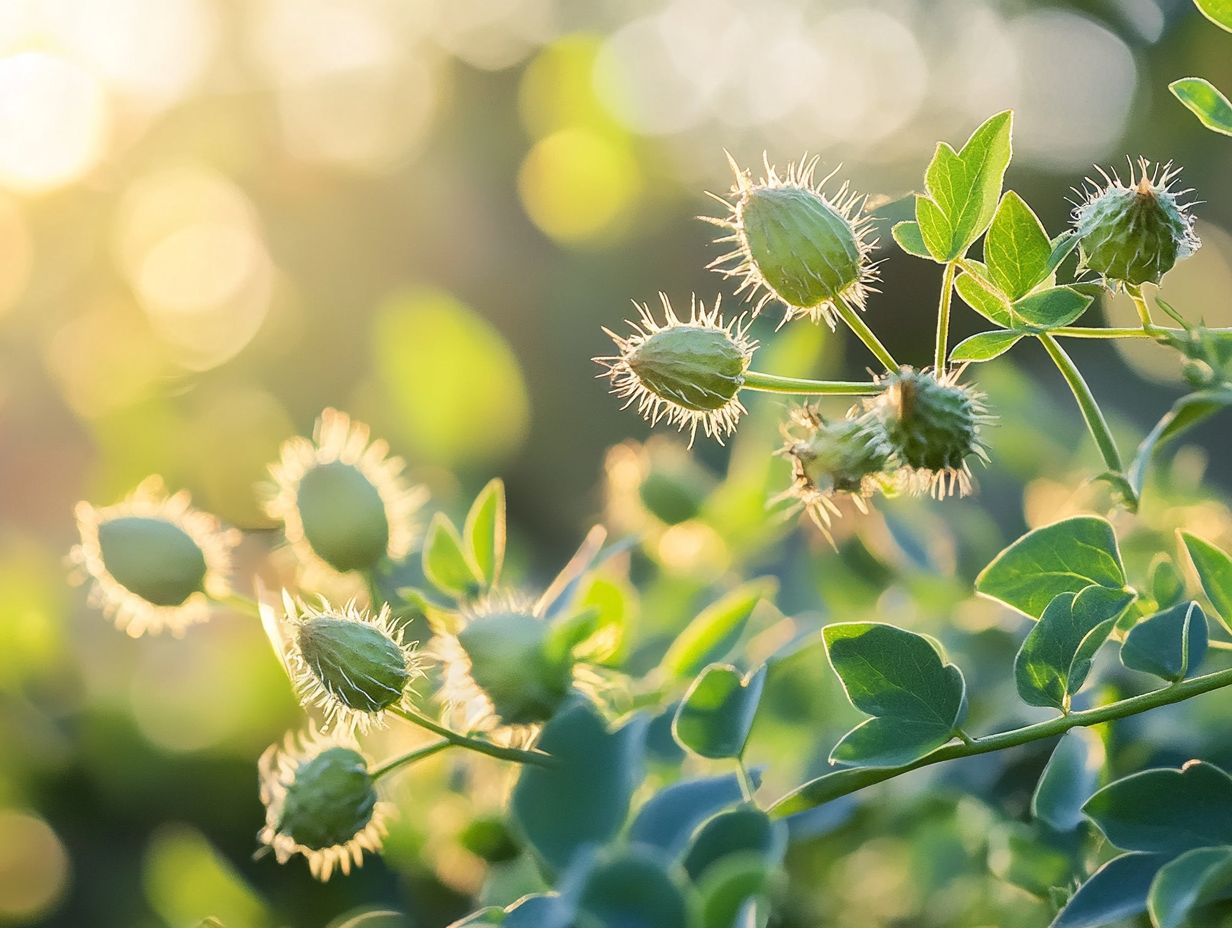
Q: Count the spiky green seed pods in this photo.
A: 10